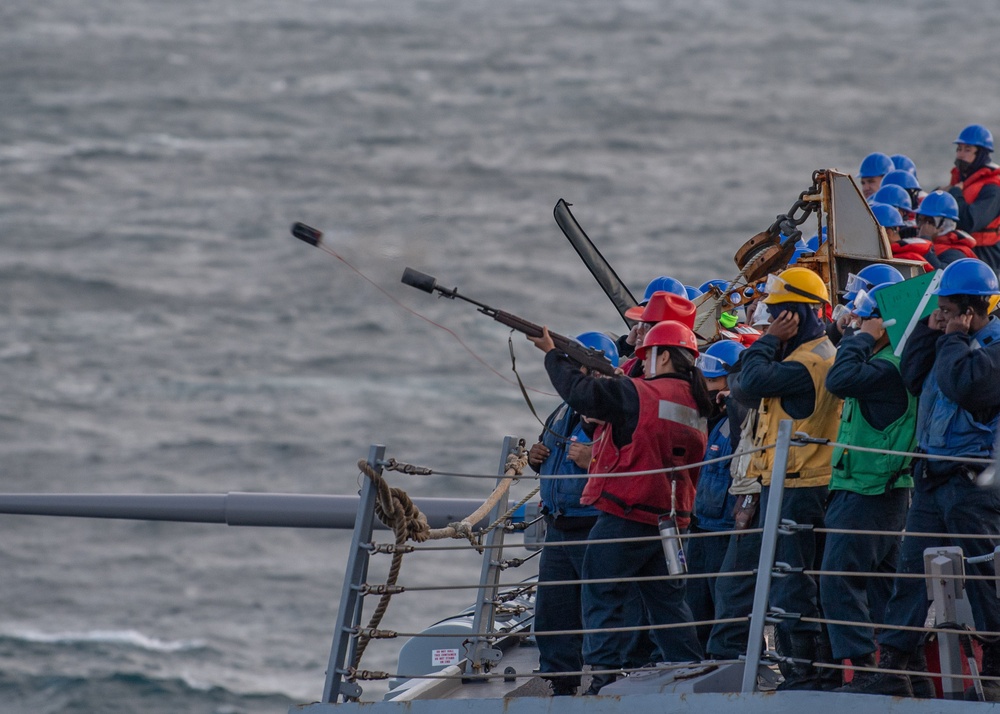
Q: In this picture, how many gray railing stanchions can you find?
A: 3